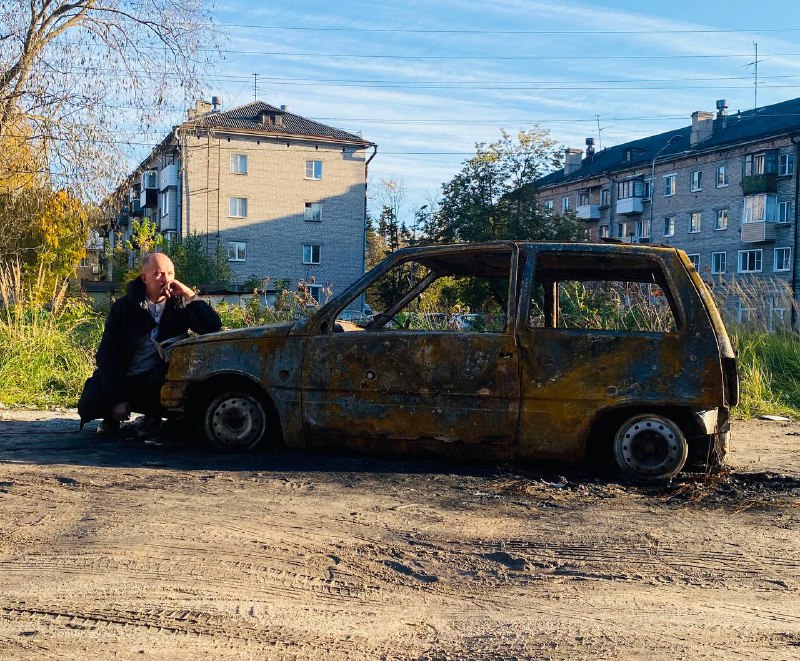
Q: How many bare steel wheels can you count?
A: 2